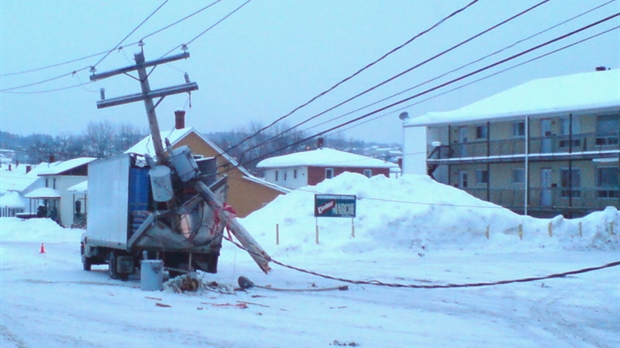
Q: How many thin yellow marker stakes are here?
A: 8